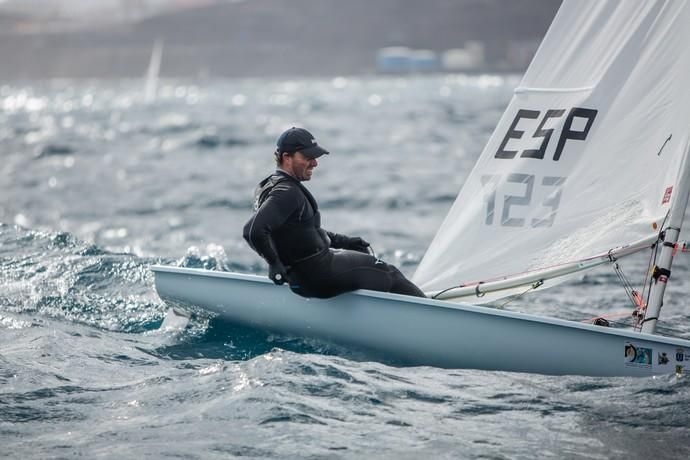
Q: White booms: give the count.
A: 1